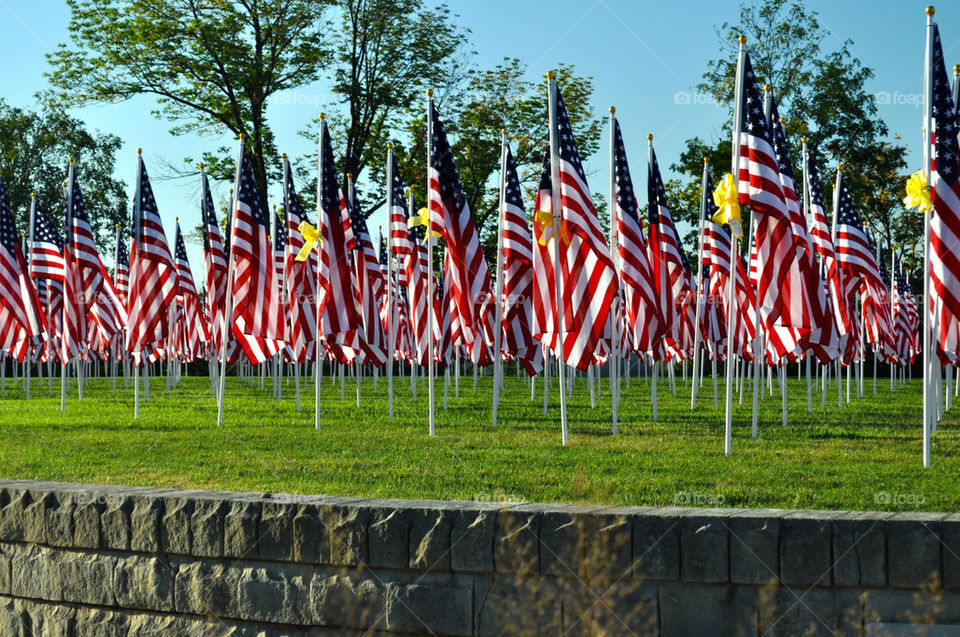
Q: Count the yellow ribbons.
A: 5